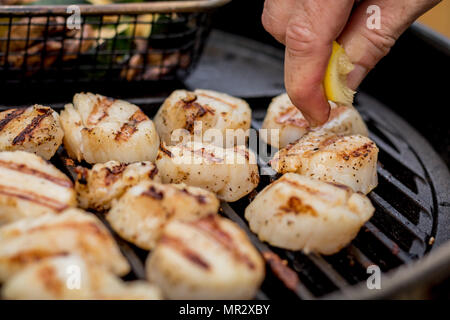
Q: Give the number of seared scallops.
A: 13